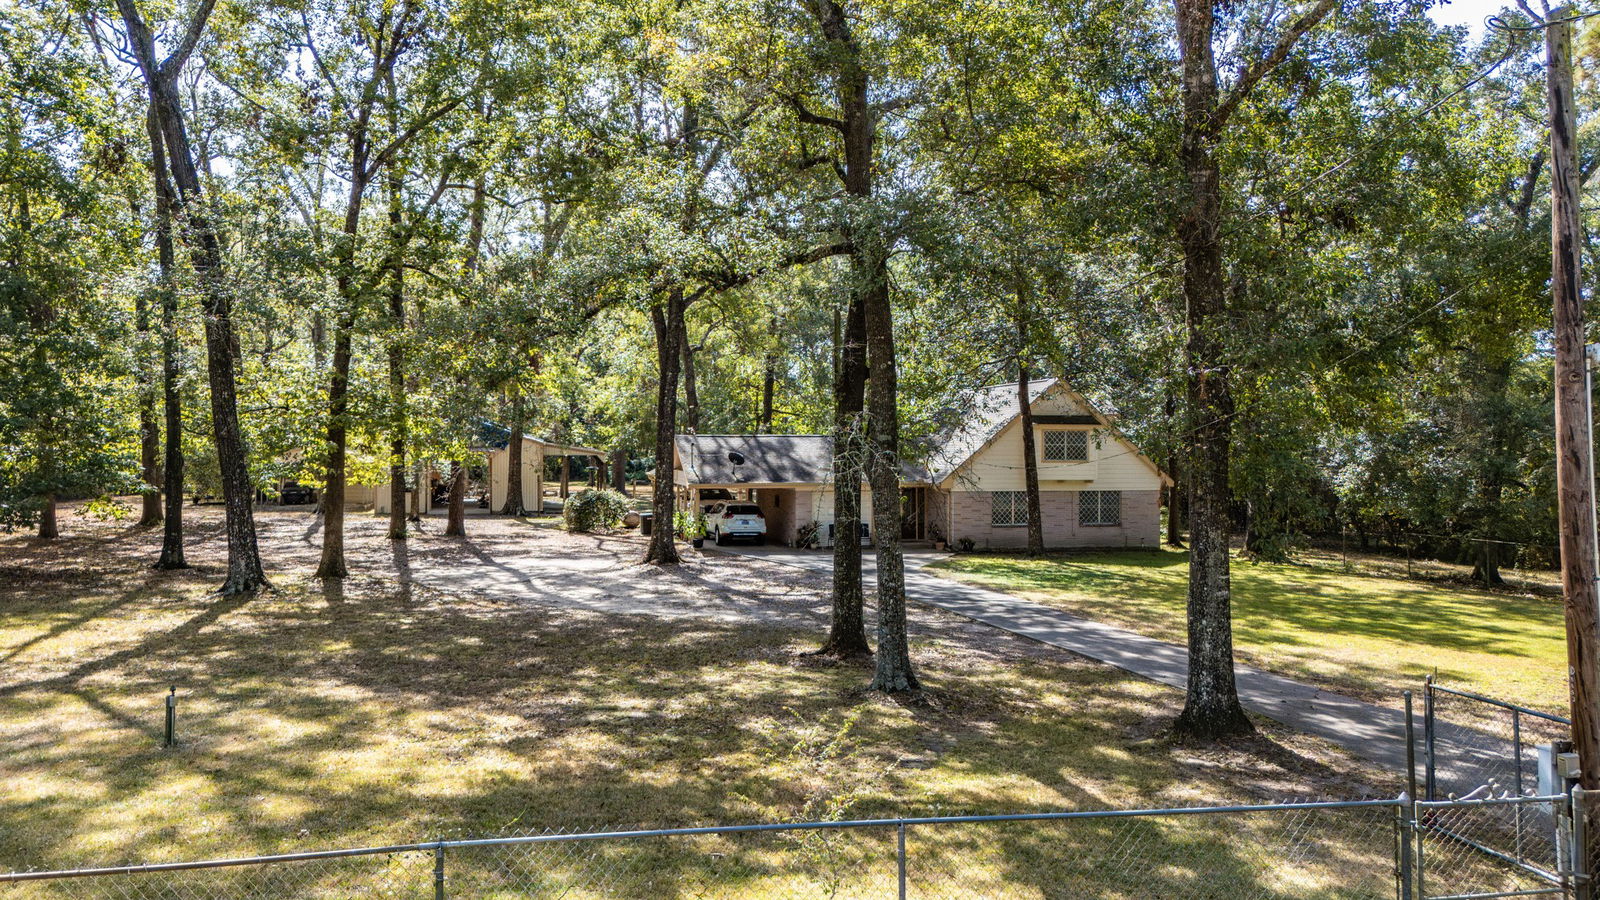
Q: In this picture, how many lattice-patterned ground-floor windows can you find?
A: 2